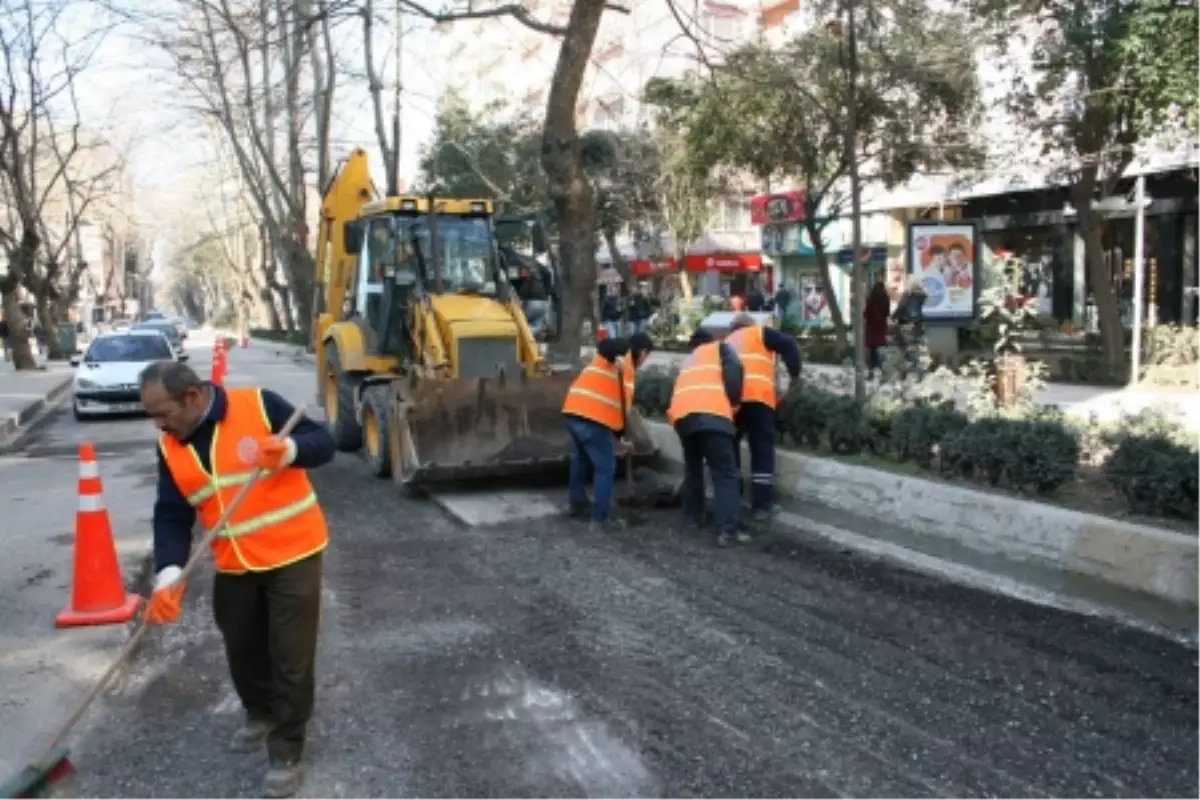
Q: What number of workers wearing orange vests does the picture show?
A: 4